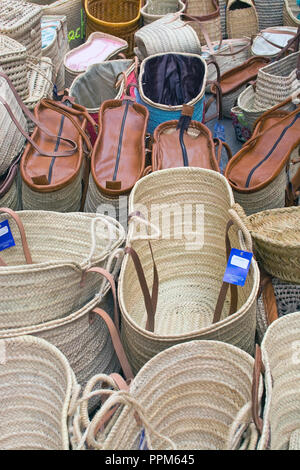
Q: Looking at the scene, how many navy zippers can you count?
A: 4